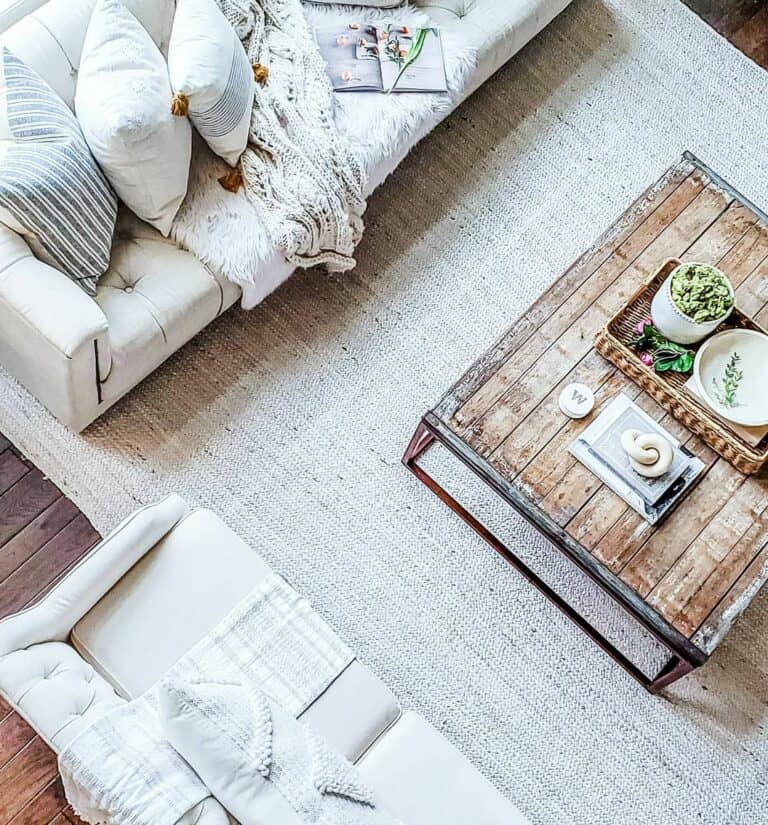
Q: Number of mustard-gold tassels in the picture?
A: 3